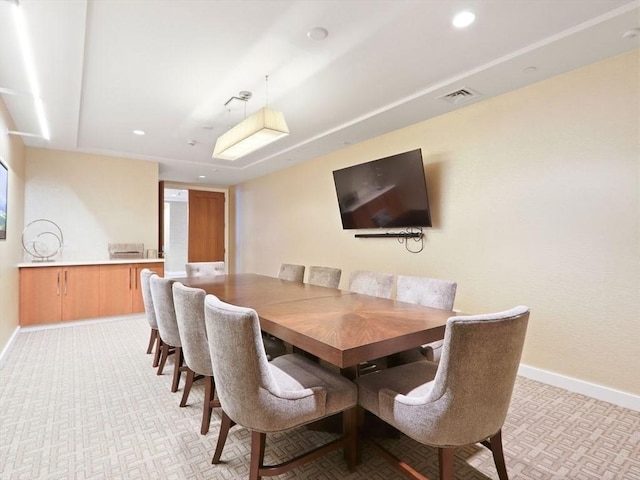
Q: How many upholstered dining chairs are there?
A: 10